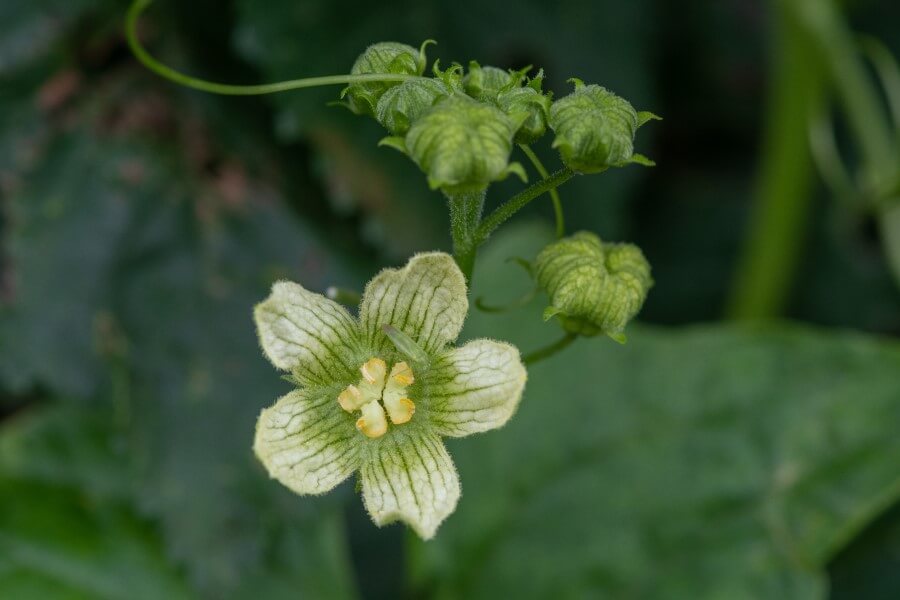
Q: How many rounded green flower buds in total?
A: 7